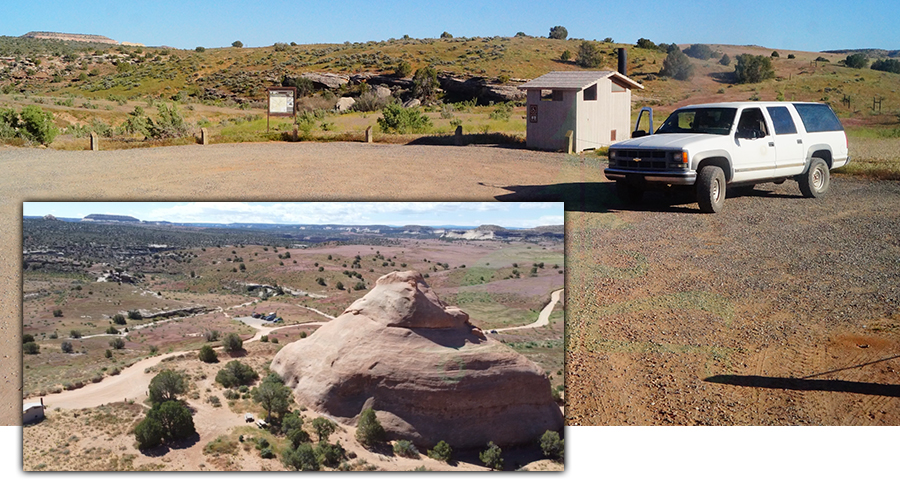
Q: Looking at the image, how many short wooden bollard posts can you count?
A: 6